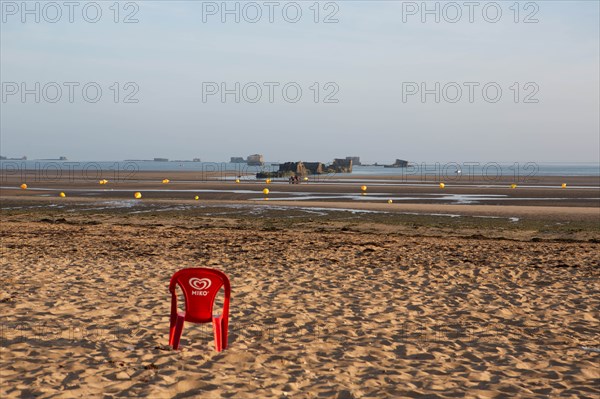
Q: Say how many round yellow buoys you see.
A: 15